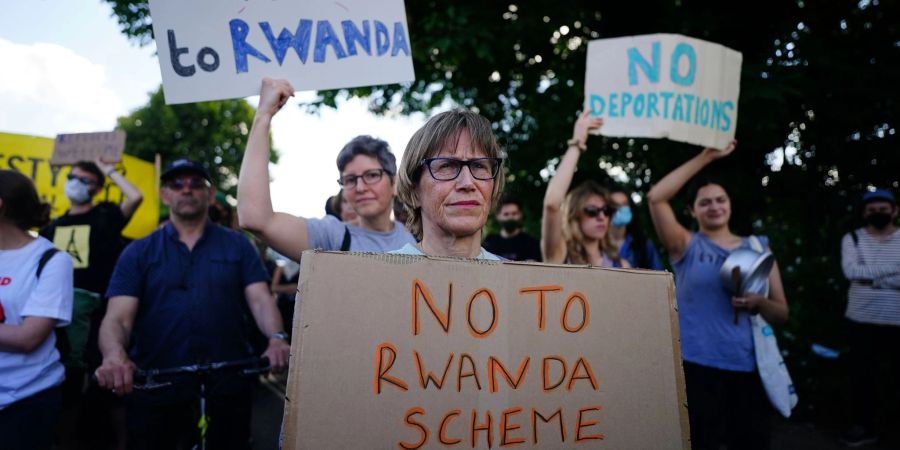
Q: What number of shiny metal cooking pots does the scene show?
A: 1